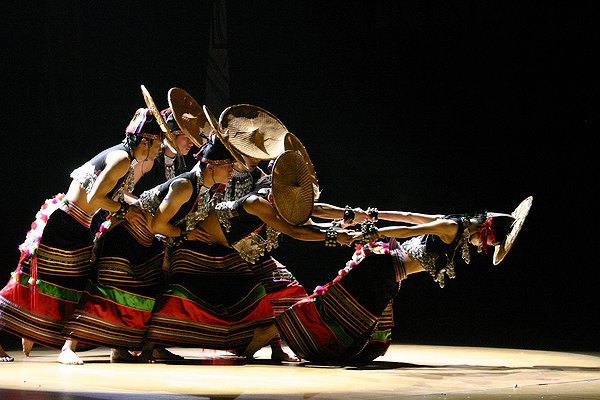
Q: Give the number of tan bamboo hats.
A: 7